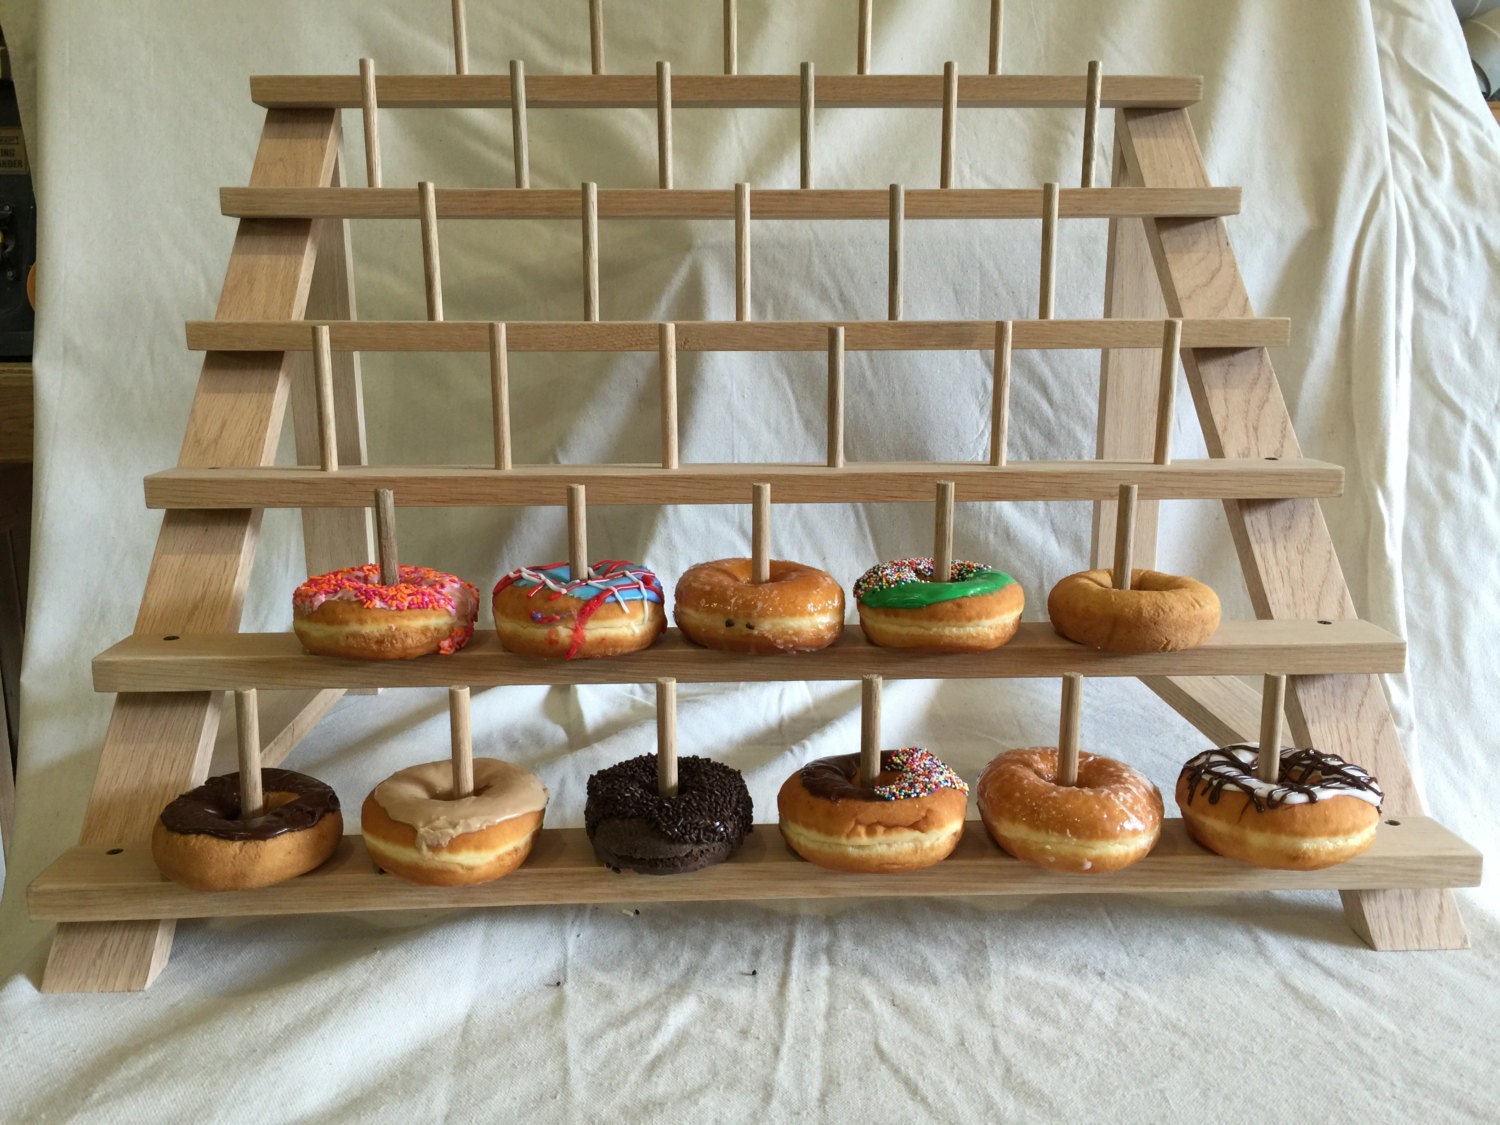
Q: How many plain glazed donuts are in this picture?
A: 2